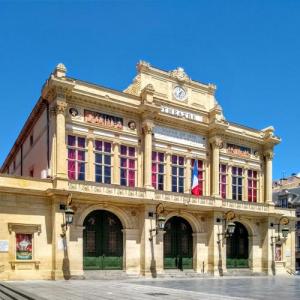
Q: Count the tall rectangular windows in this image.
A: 9